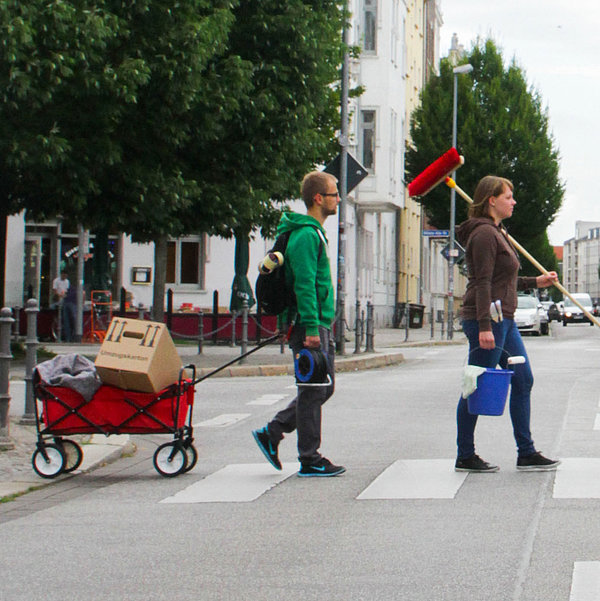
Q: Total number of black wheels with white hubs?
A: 4